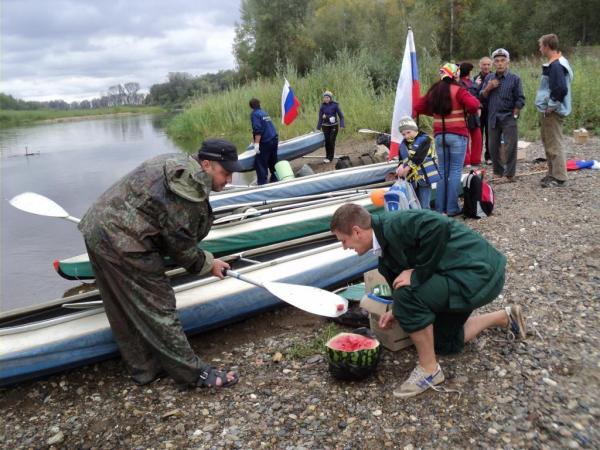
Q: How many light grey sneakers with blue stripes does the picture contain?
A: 2